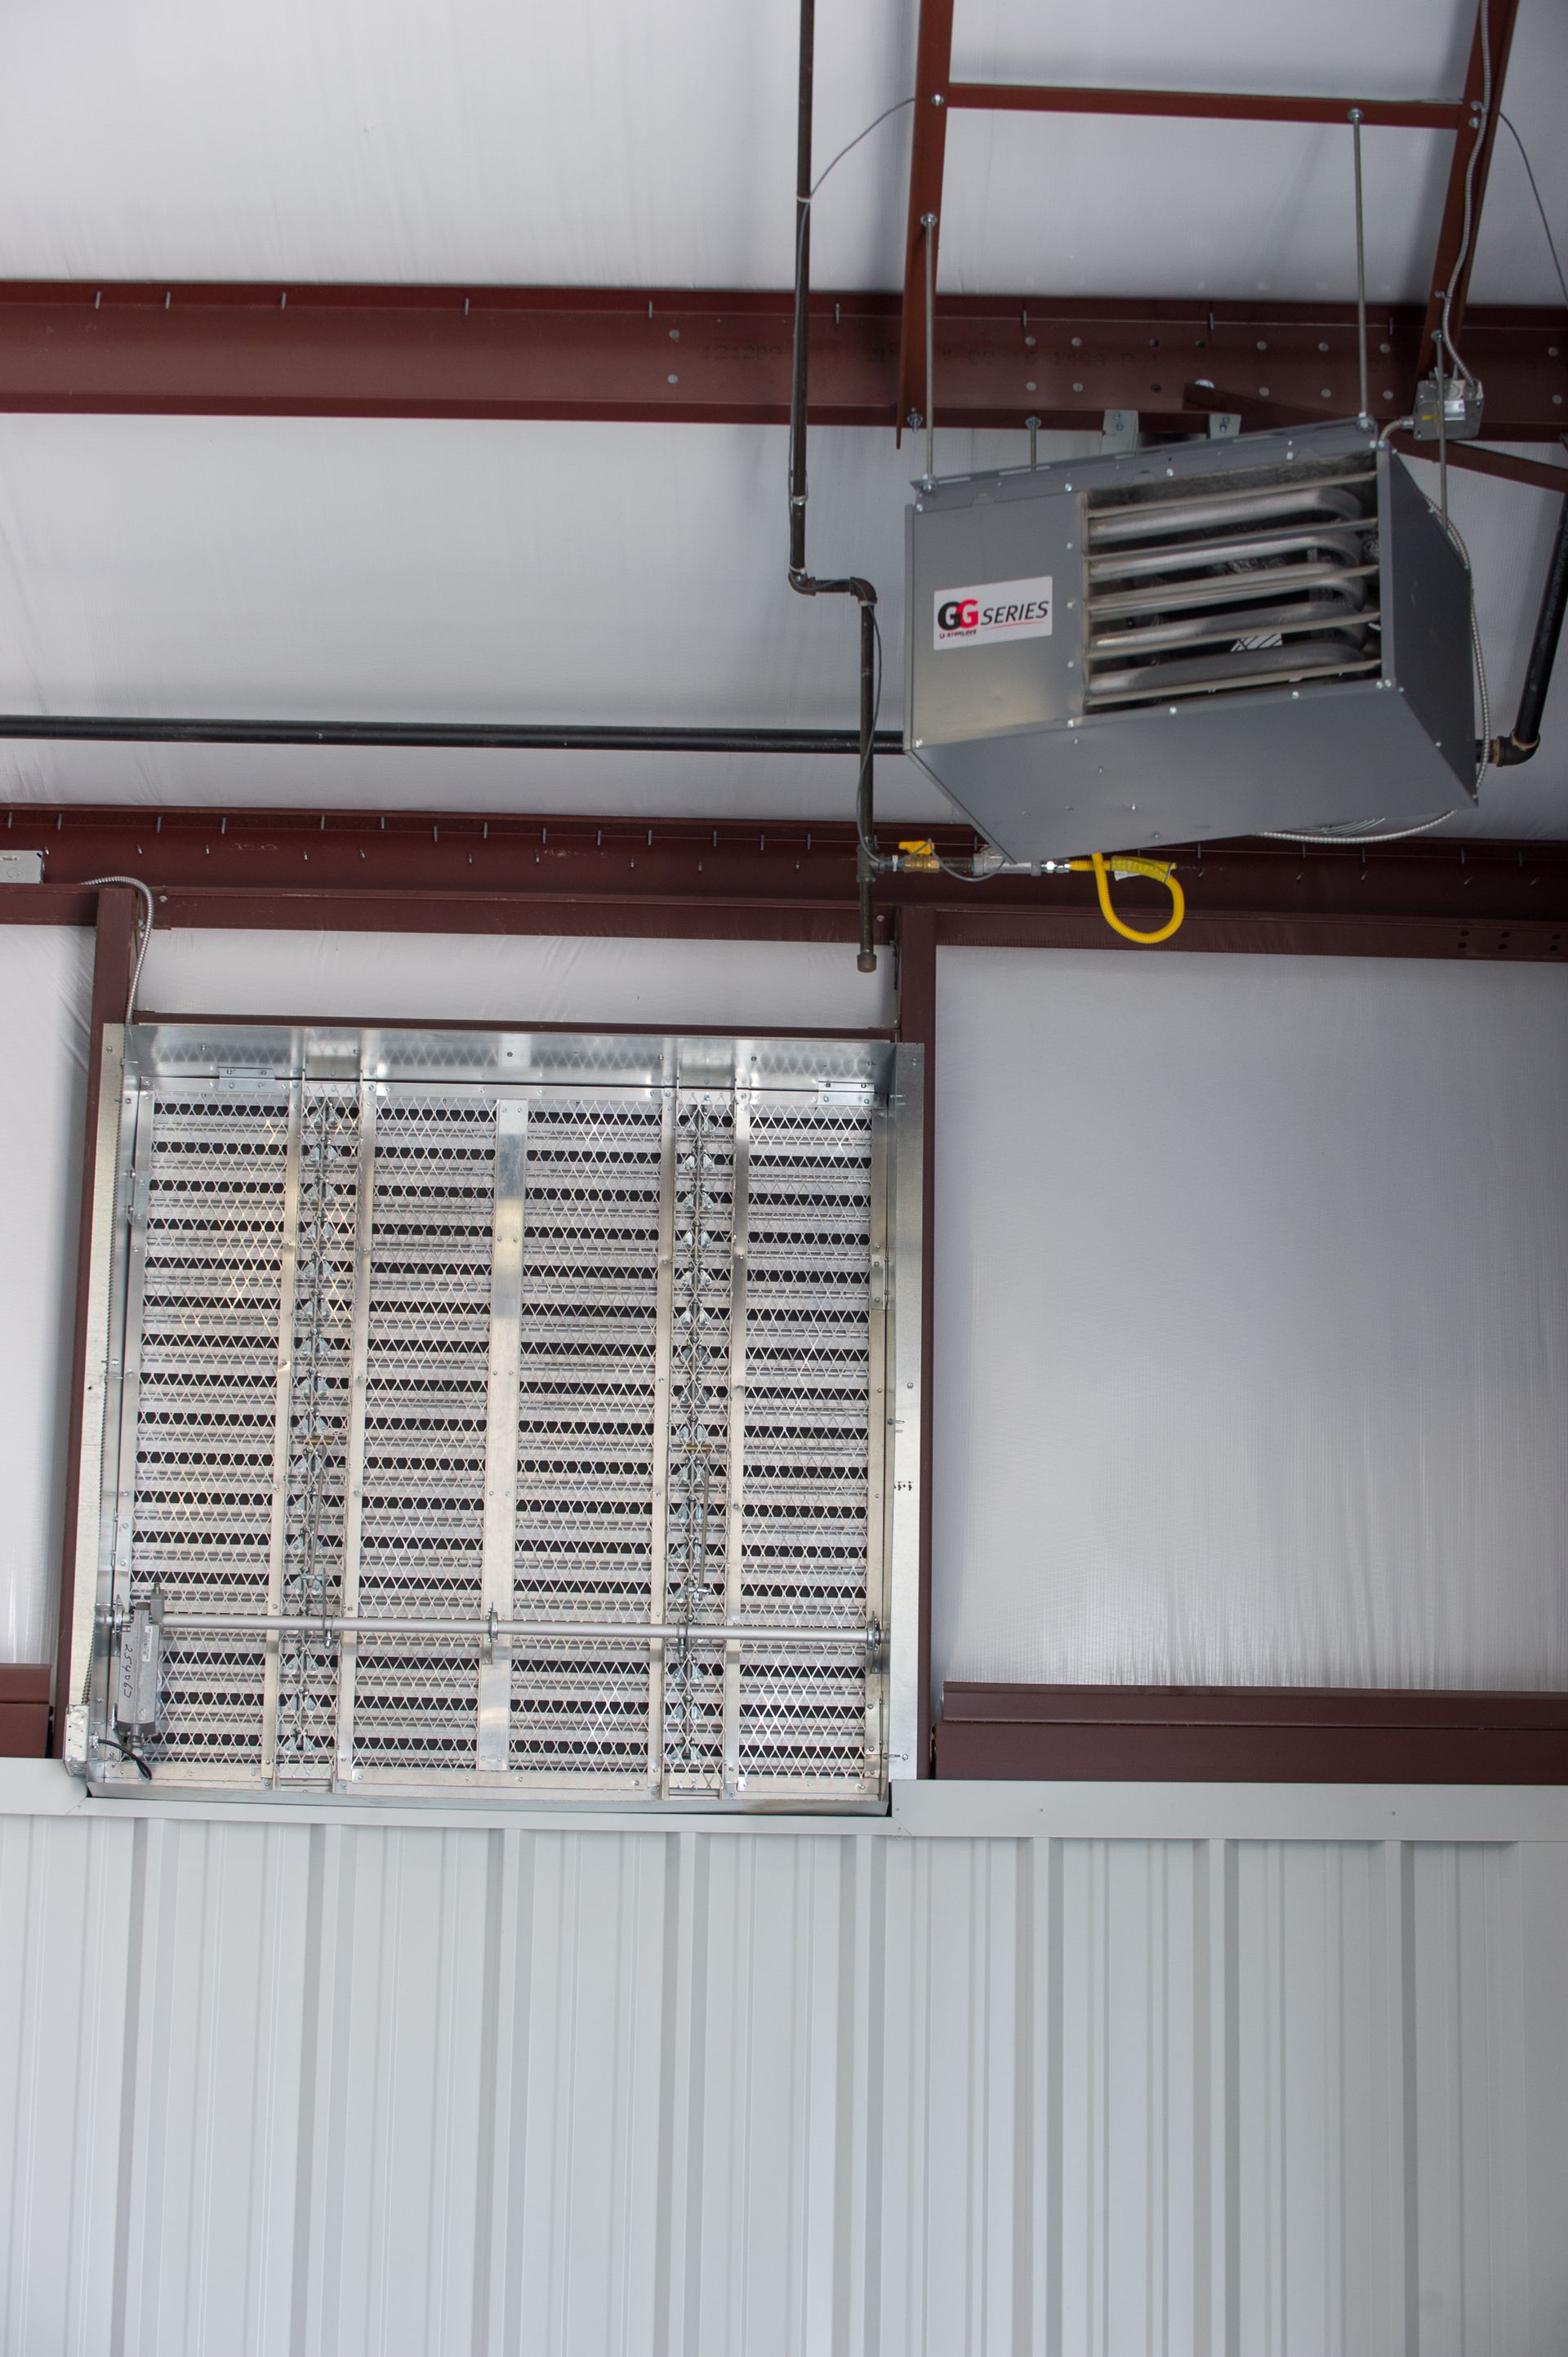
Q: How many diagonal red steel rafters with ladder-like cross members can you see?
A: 2